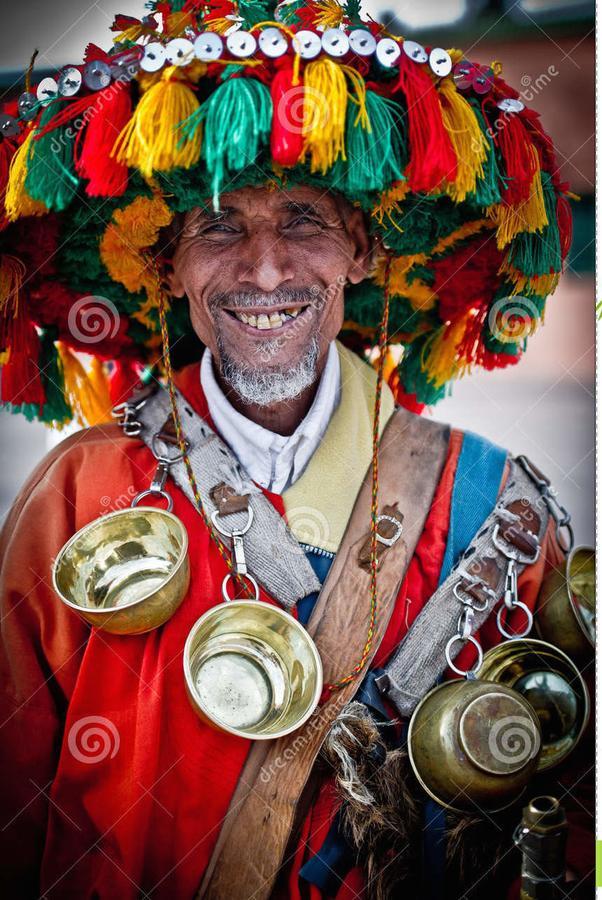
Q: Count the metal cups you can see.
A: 5